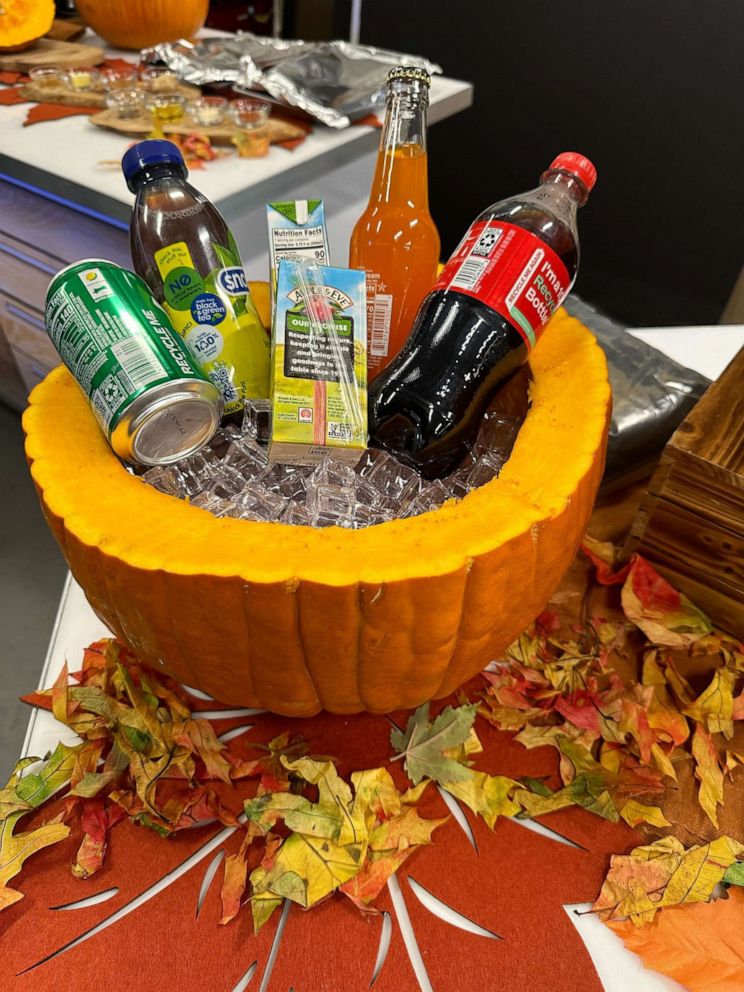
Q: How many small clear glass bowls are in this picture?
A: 8